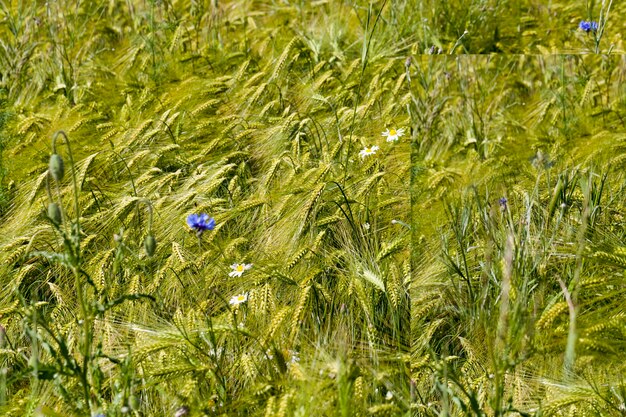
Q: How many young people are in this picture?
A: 0